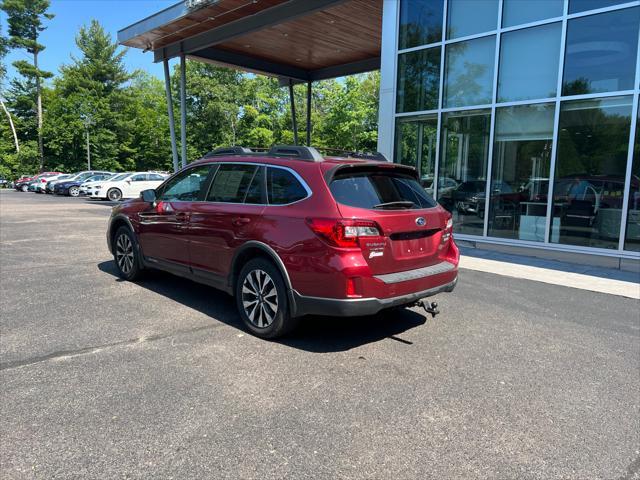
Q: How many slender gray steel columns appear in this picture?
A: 4